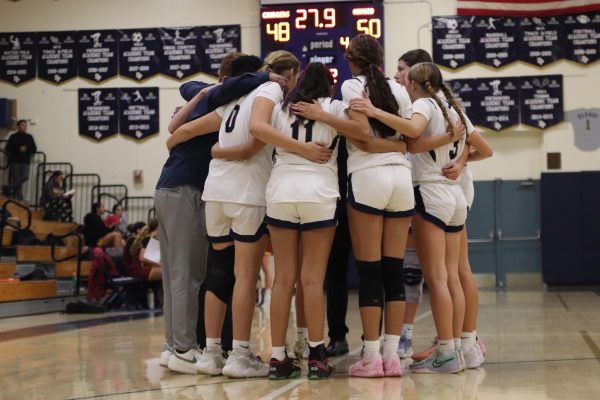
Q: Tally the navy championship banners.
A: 15